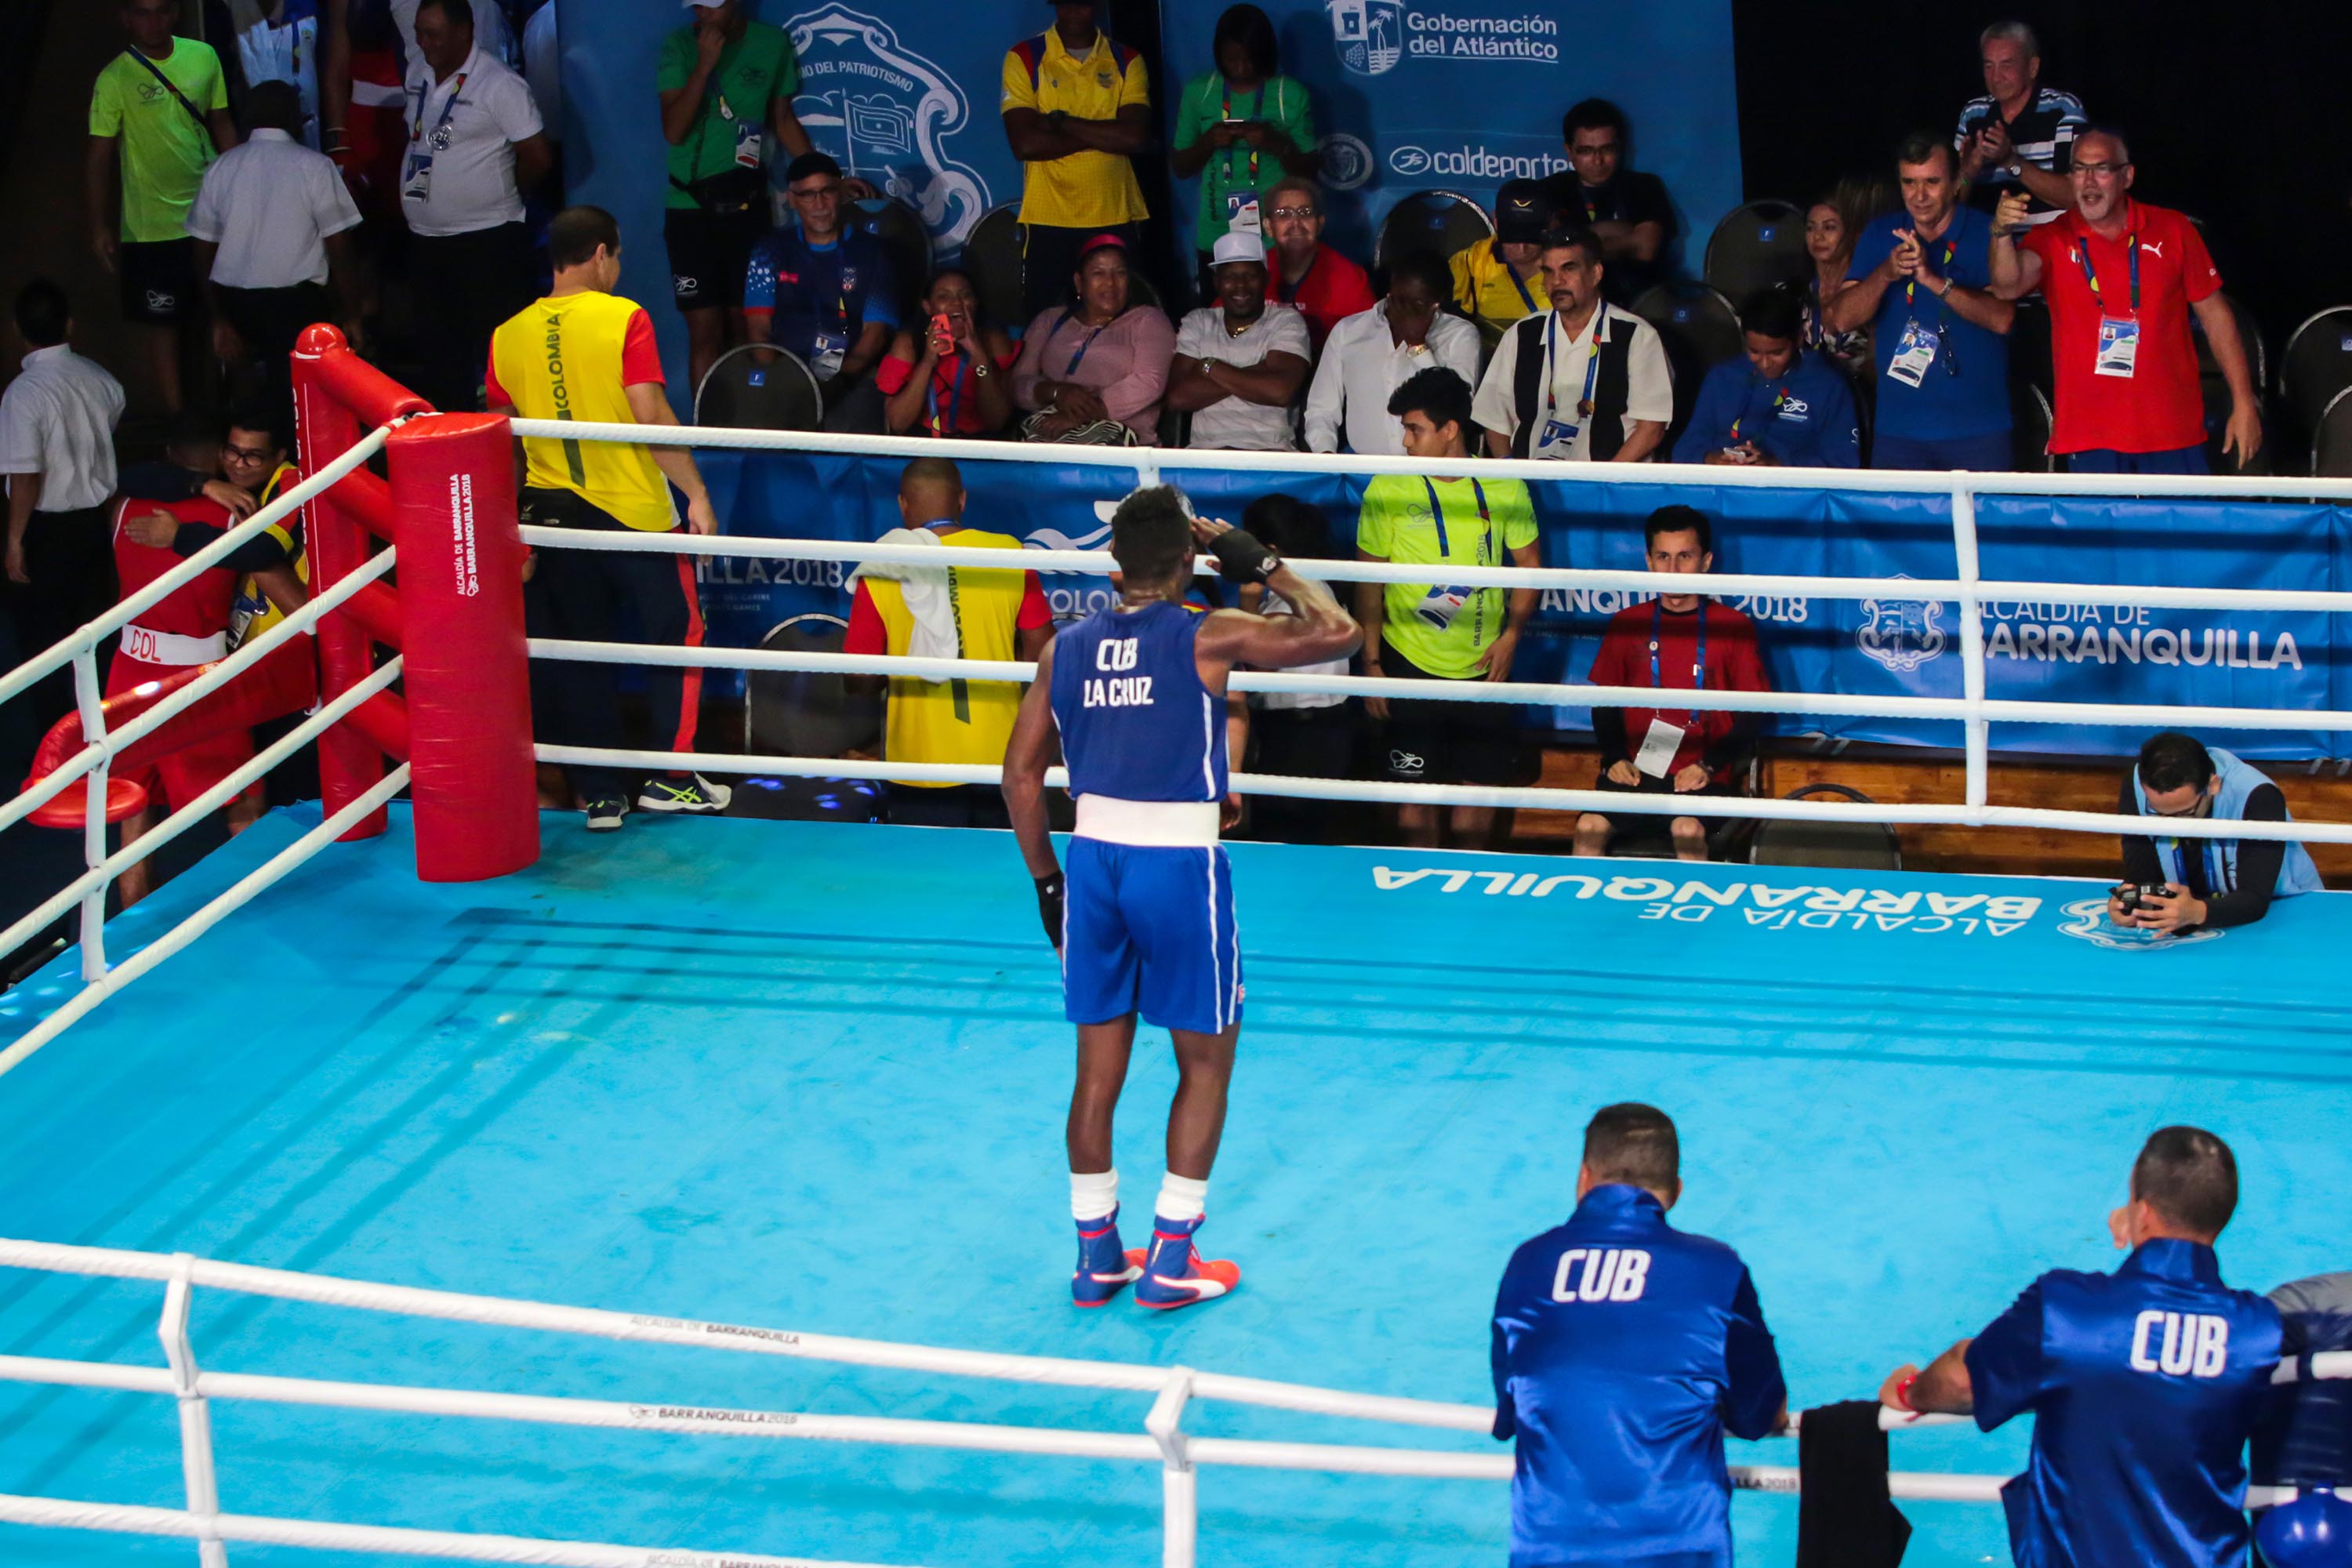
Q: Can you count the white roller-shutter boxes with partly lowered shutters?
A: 0